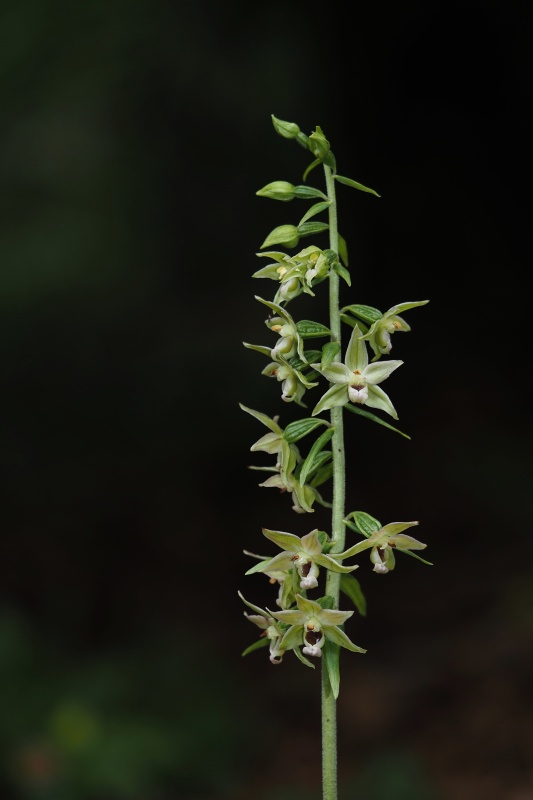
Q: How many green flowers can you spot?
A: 13